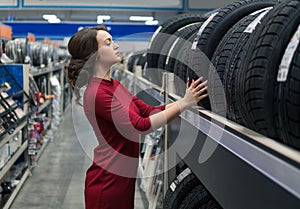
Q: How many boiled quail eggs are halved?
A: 0